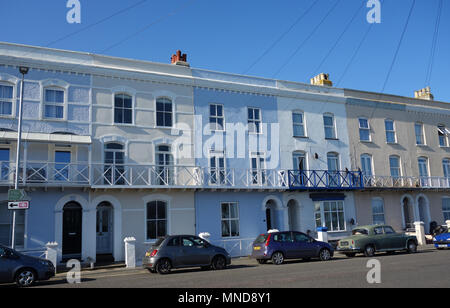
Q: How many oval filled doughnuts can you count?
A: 0